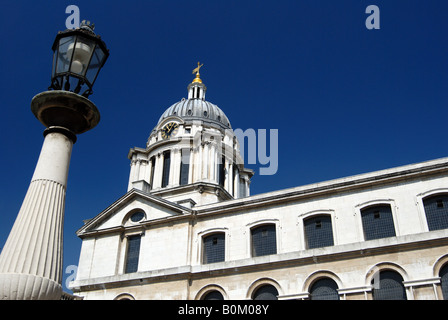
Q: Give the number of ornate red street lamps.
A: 0